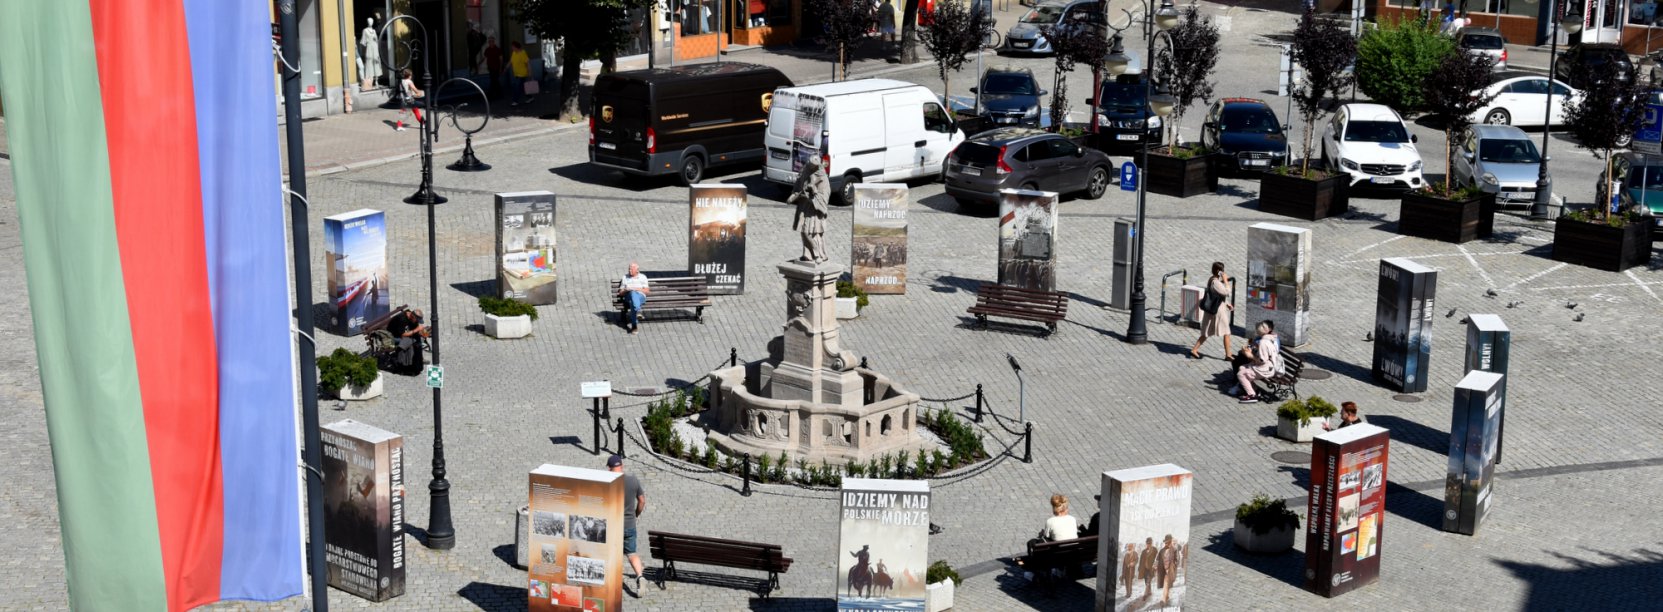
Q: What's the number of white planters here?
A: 6